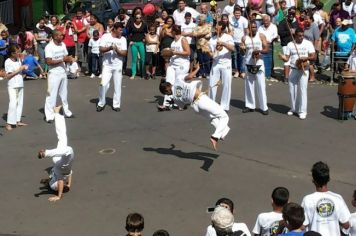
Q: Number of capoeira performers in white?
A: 9